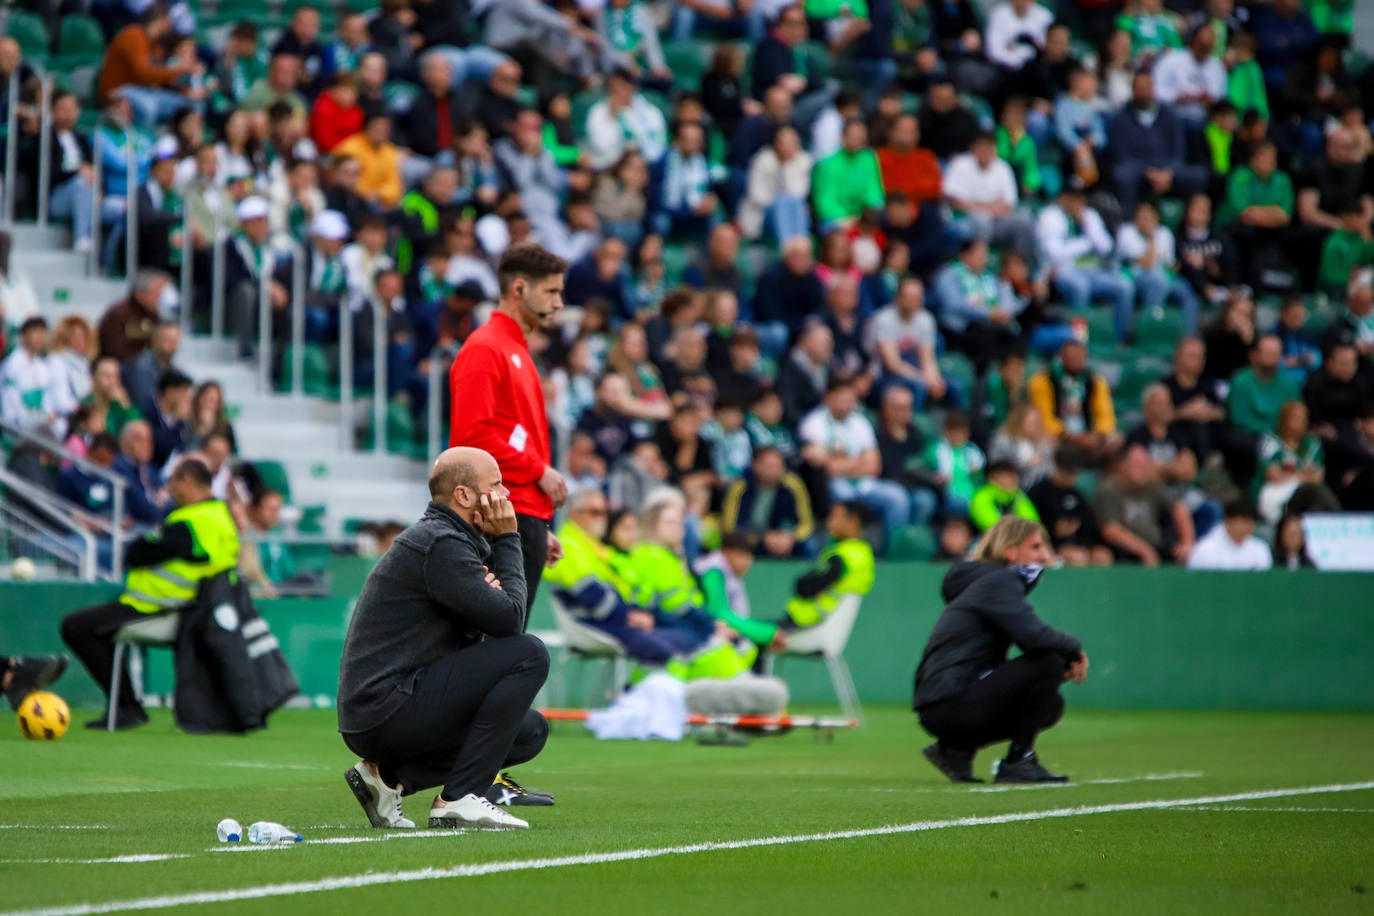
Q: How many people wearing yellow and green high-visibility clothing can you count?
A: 5